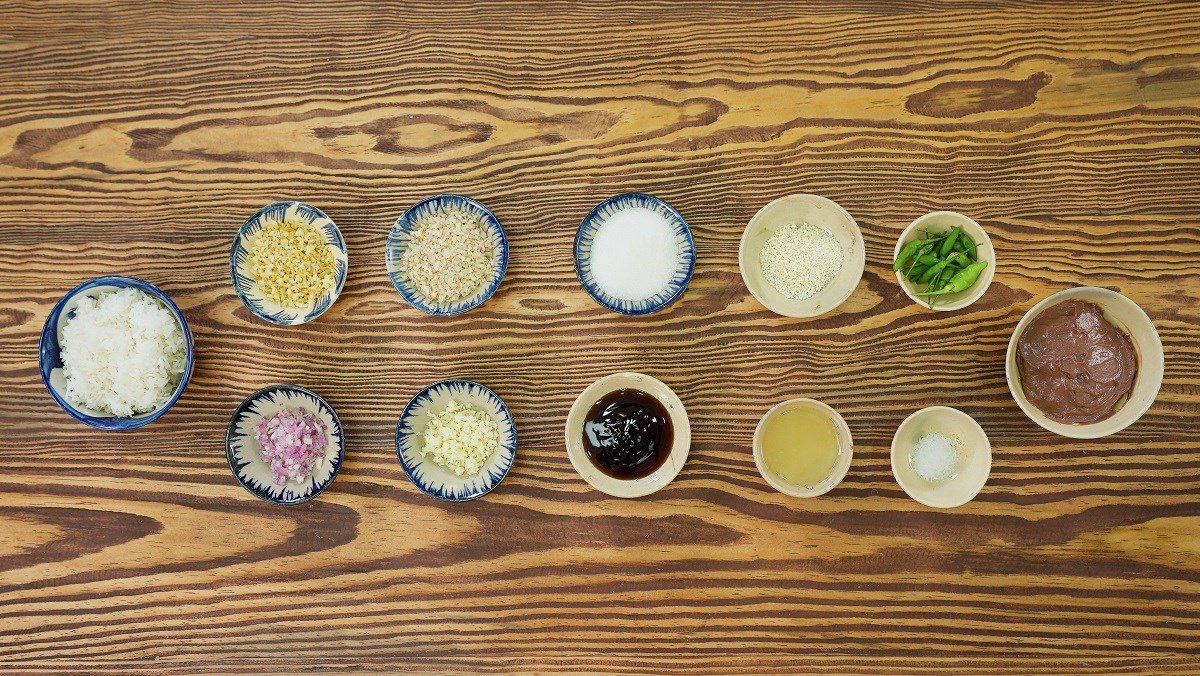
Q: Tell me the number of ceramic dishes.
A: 12